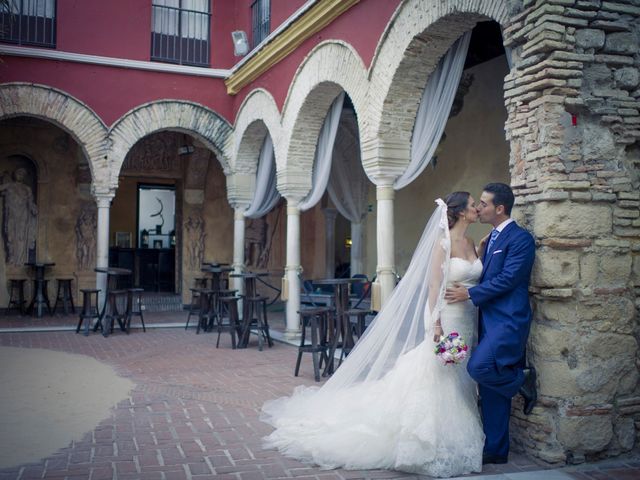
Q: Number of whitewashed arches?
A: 5